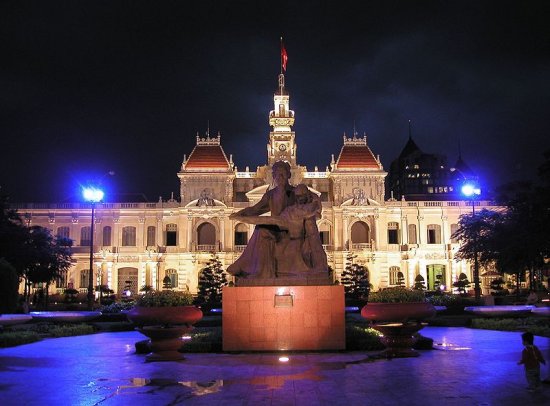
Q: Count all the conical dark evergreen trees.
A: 2